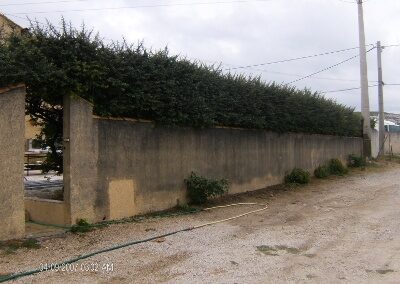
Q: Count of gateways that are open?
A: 1